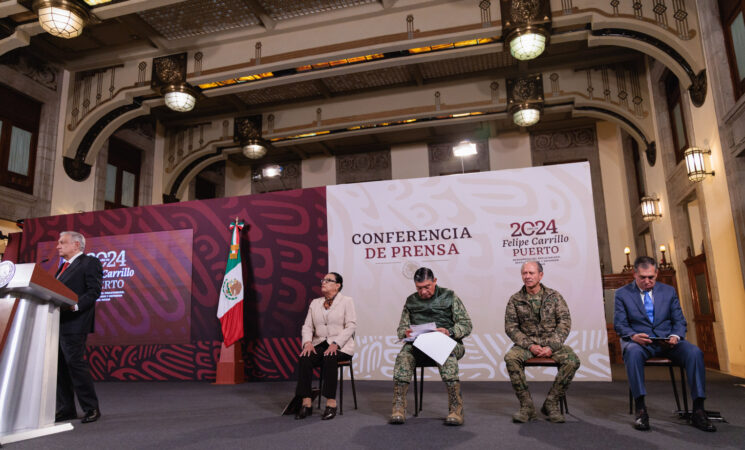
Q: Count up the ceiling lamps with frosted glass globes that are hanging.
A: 5